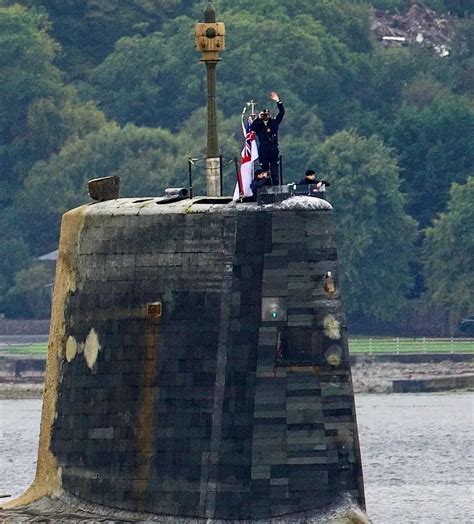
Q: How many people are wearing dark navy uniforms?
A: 3